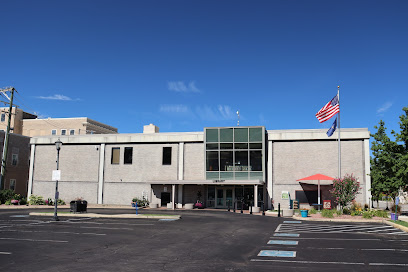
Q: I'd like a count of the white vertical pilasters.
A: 5